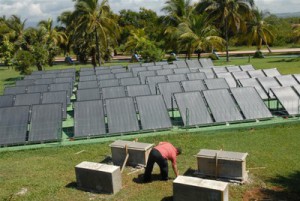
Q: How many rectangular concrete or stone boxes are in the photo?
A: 4